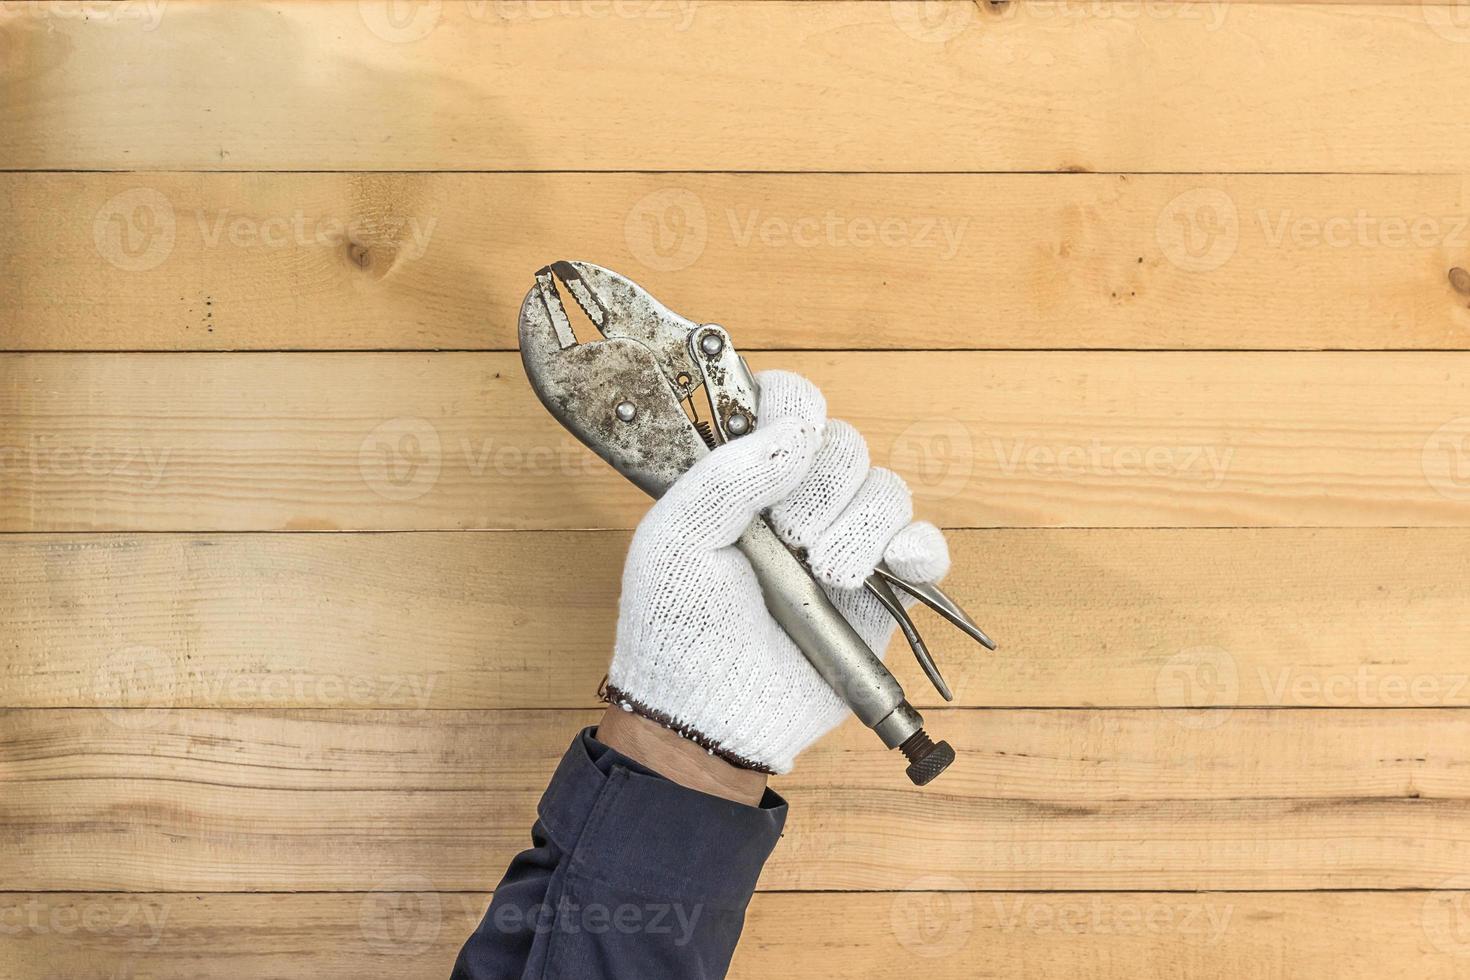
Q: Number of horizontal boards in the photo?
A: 6